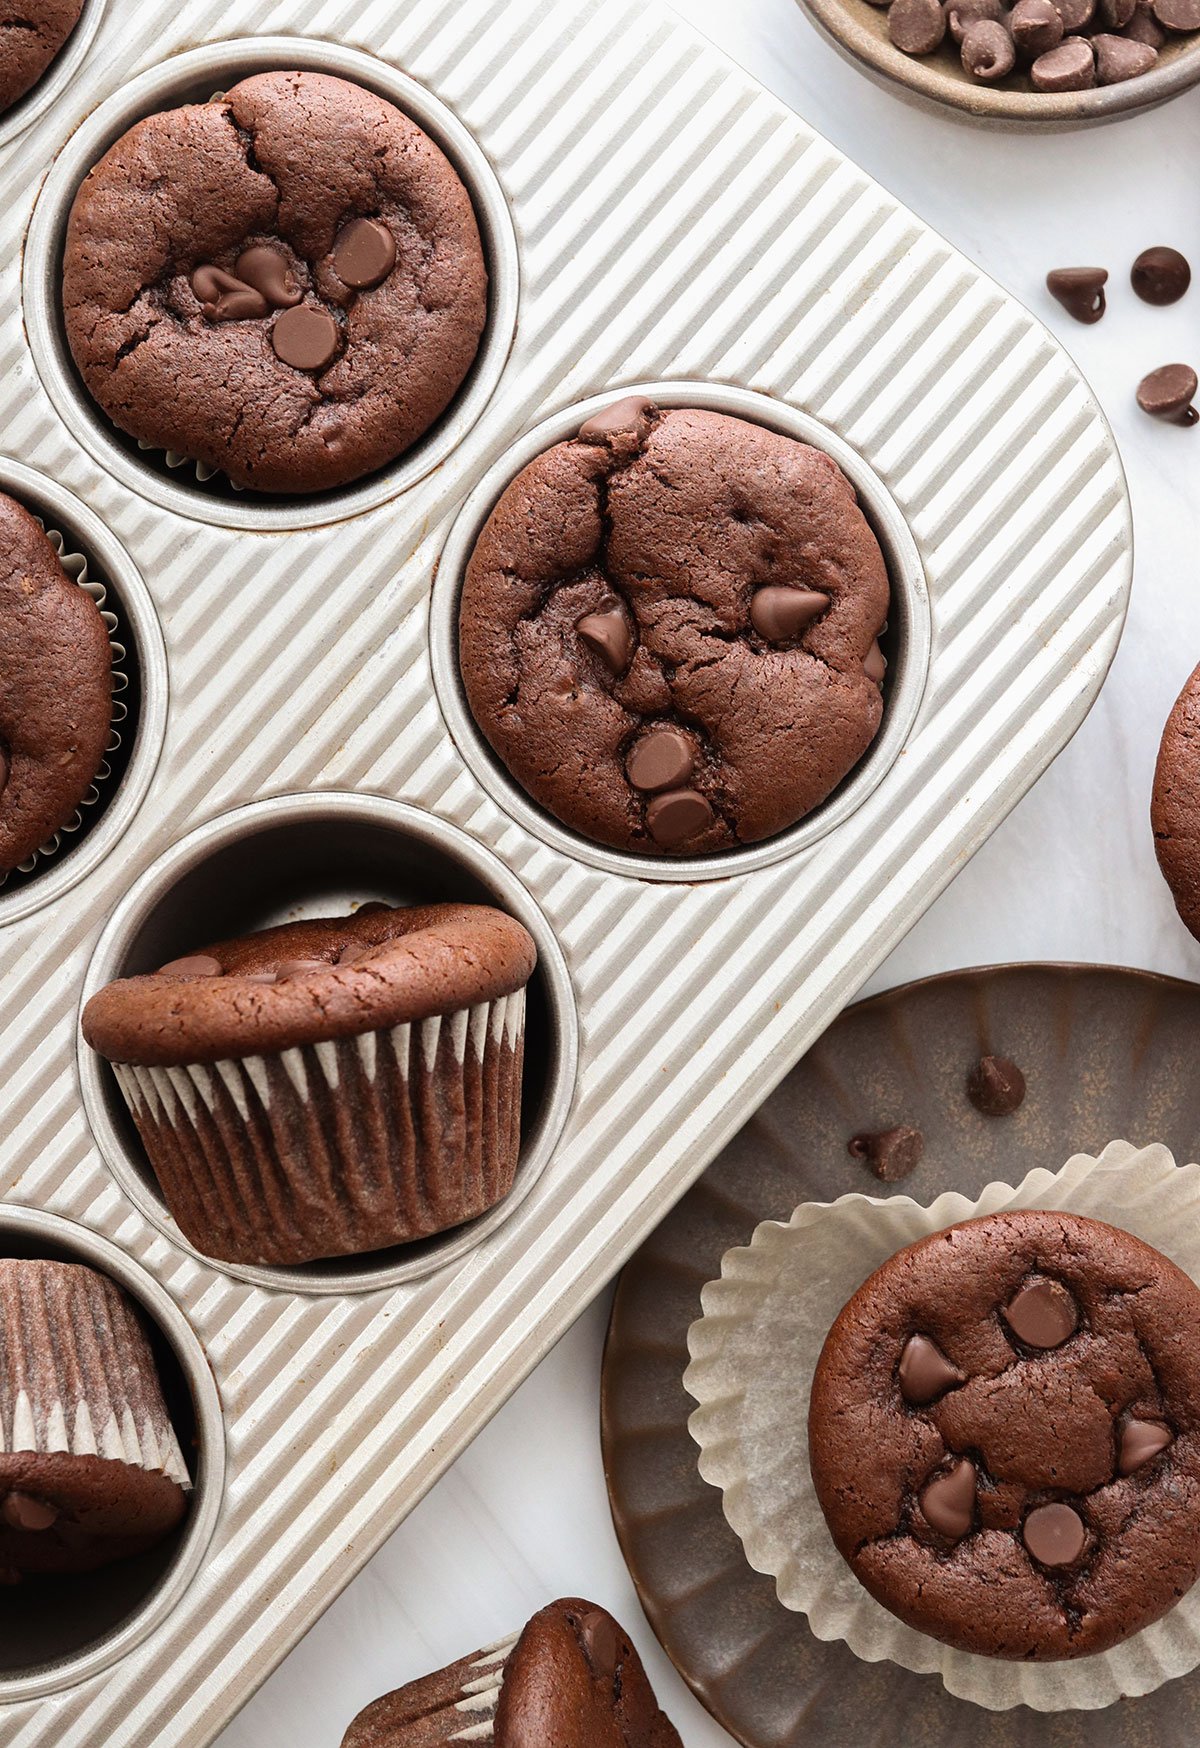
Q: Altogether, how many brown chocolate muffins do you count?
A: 9